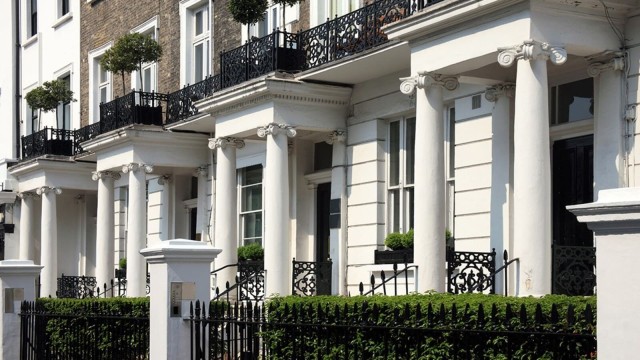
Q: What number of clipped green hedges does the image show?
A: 2